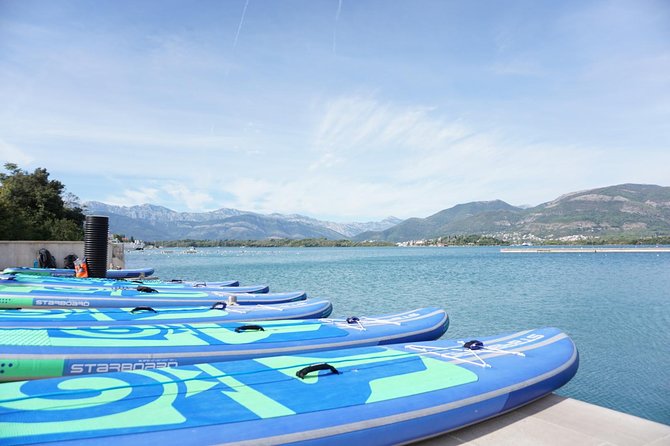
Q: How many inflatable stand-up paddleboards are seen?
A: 7